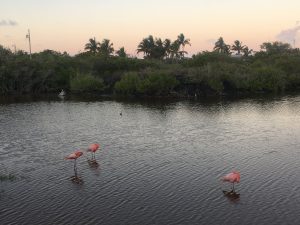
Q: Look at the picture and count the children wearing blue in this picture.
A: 0